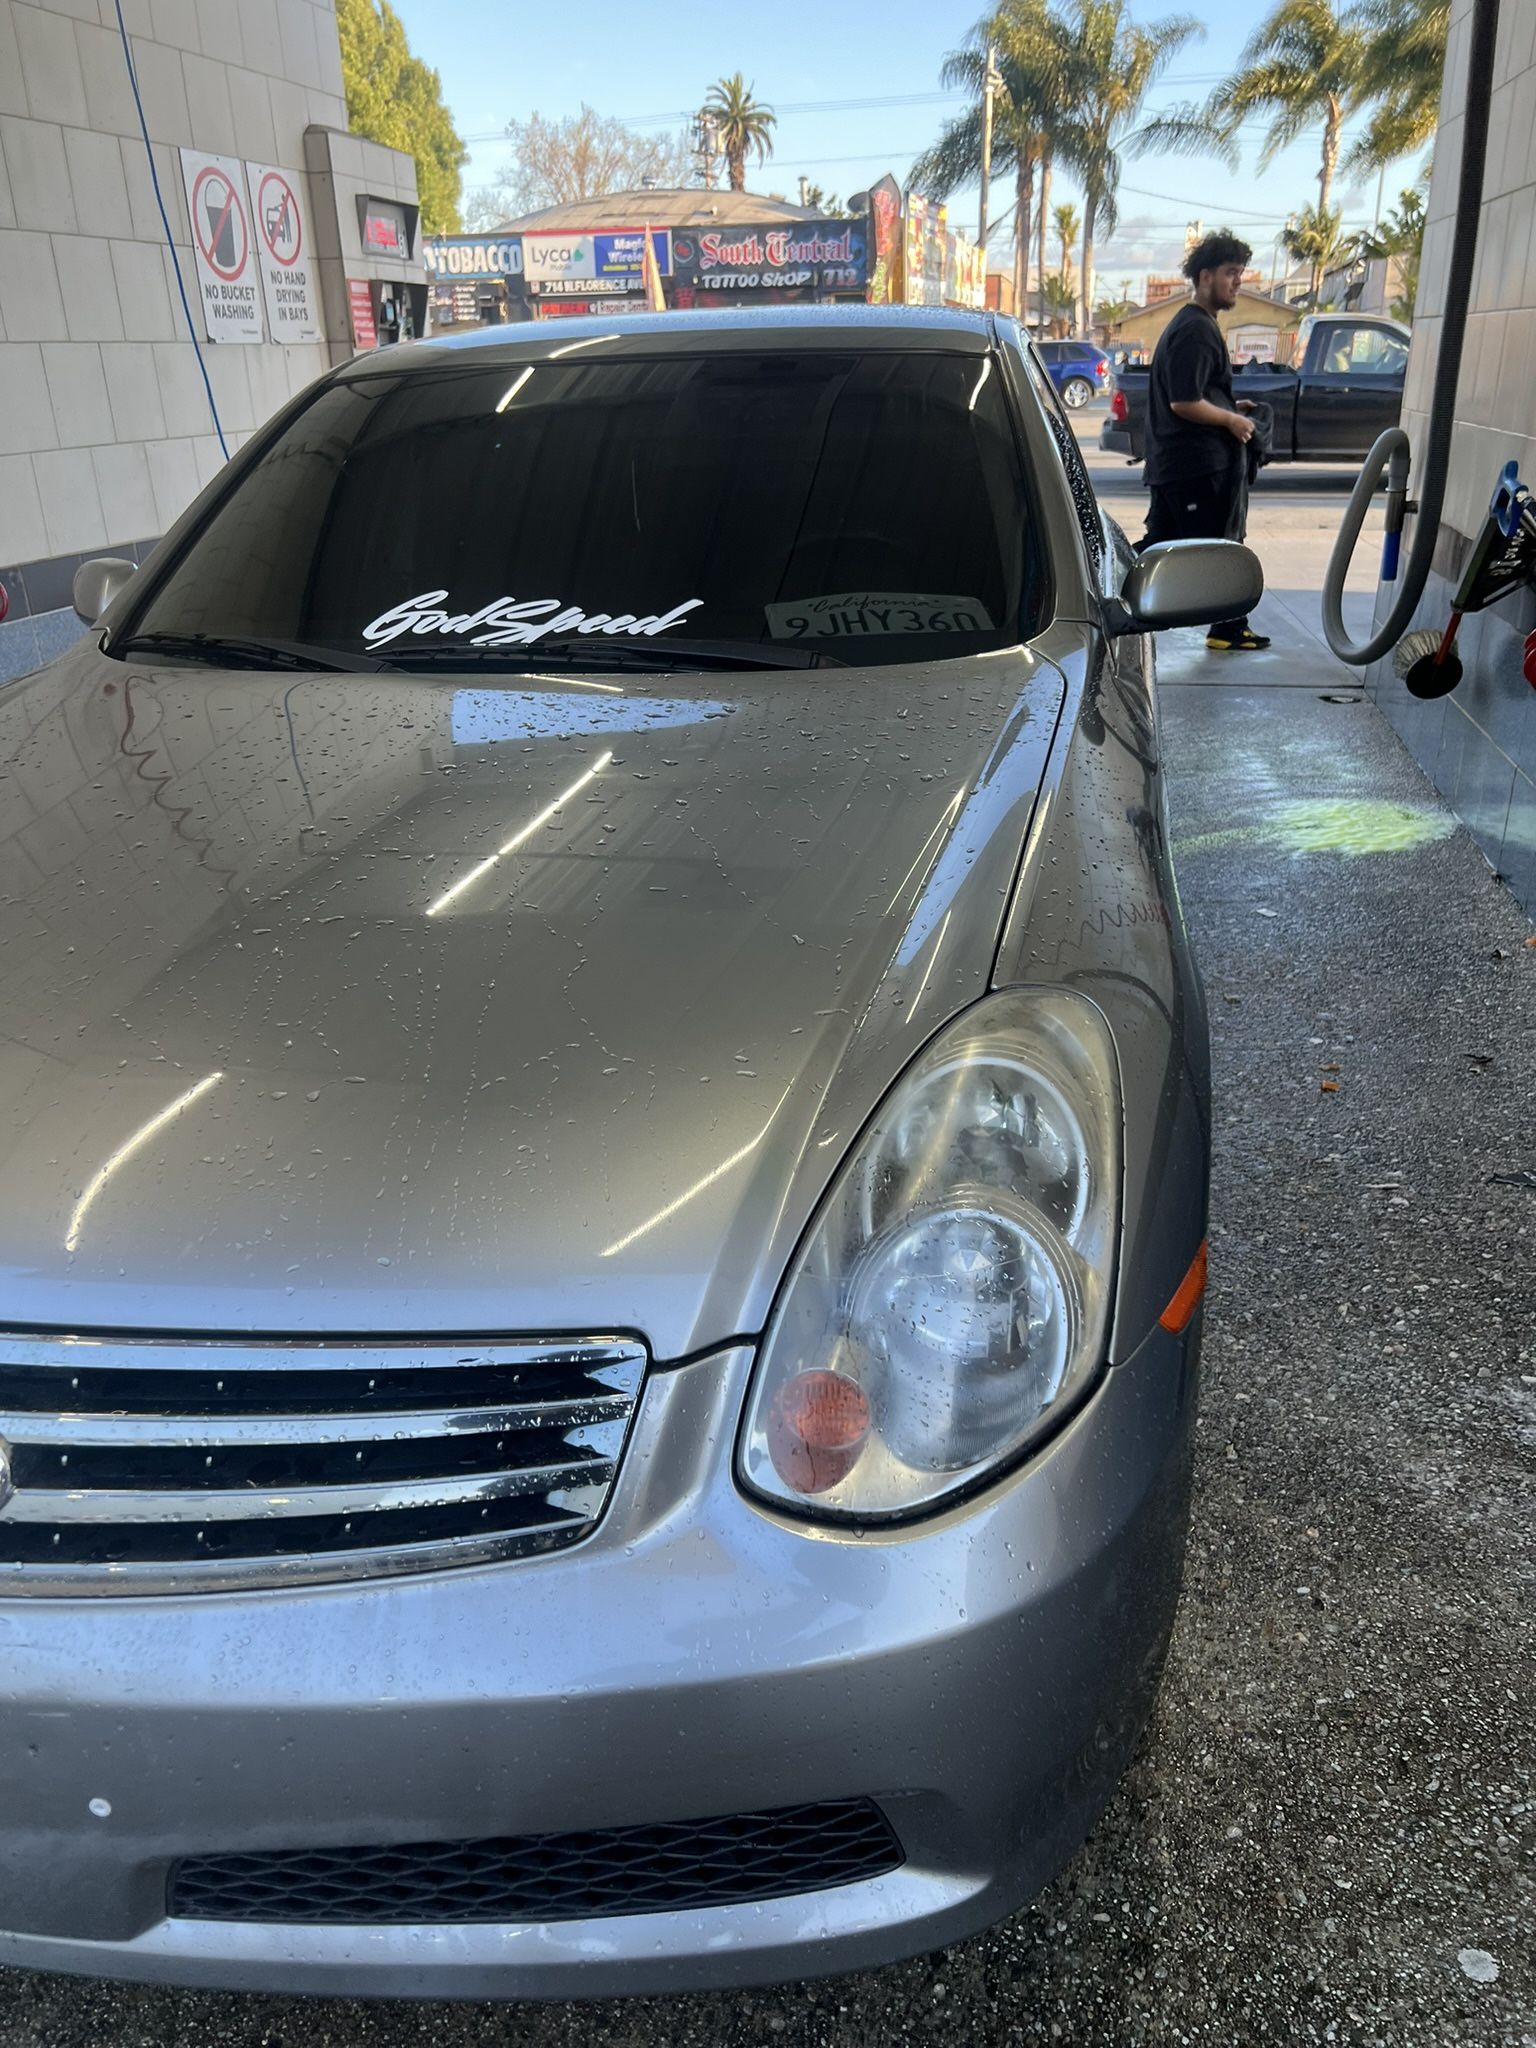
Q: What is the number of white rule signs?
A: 2